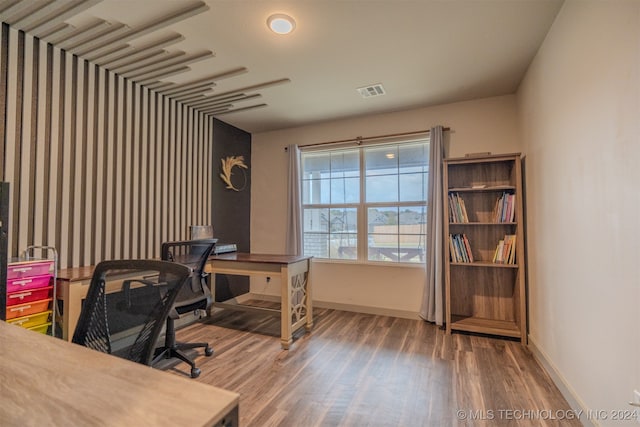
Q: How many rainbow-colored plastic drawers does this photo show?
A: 6